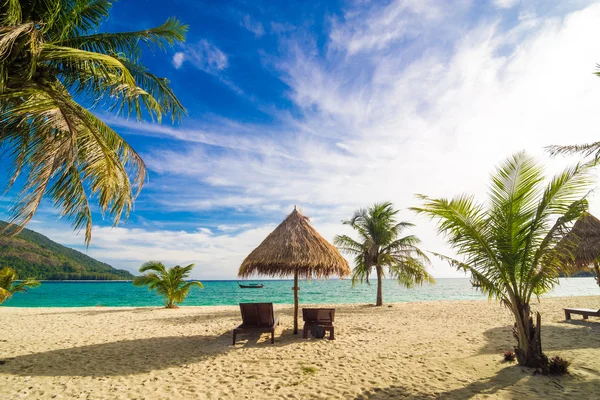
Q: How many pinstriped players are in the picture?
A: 0